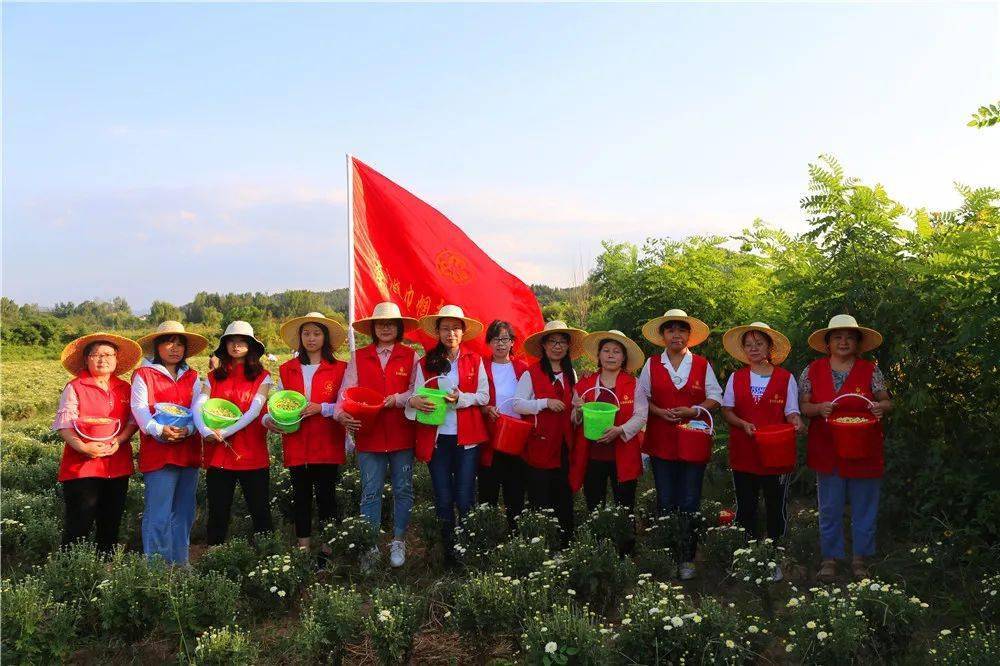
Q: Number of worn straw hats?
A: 10